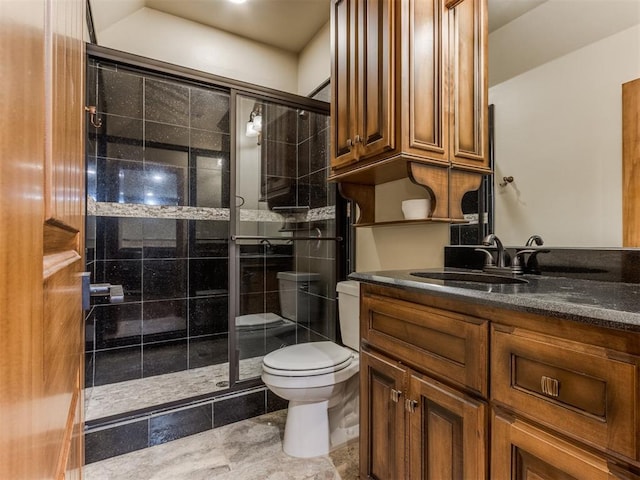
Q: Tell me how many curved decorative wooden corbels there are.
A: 2